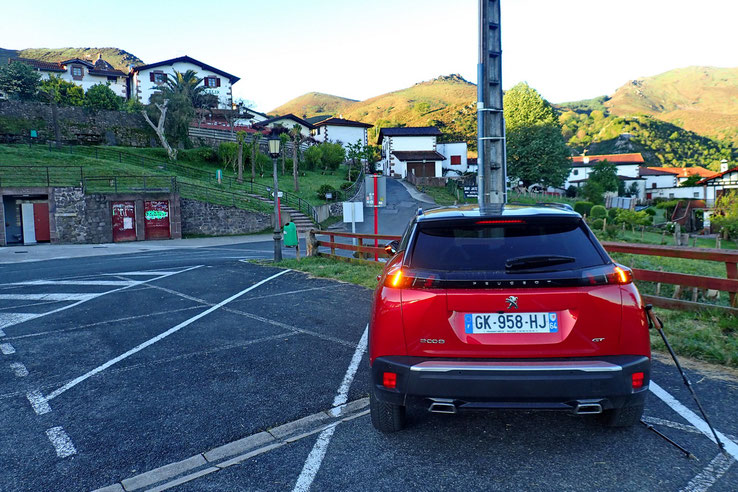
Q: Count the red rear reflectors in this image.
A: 2